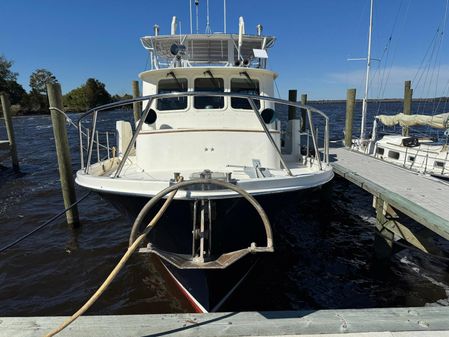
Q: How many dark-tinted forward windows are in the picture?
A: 3